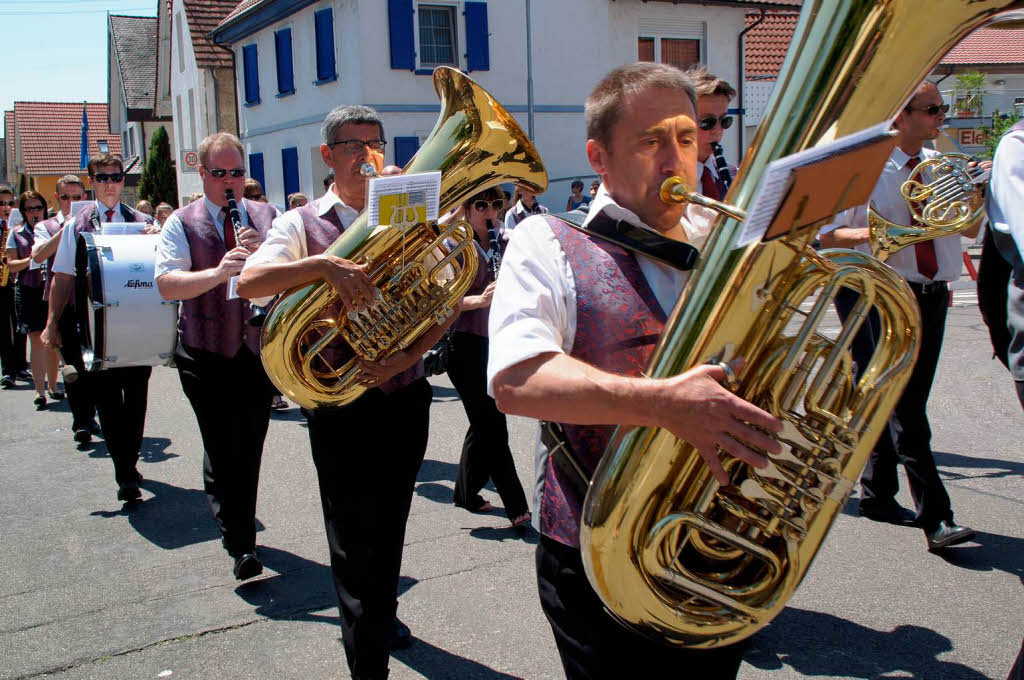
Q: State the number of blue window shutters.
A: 8